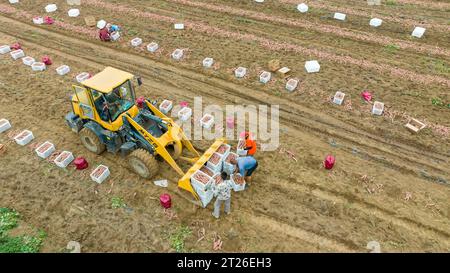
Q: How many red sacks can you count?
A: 11